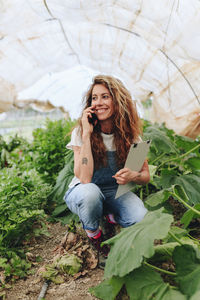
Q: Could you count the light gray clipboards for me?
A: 1